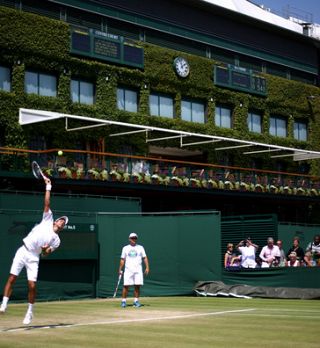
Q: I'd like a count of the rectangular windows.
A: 10